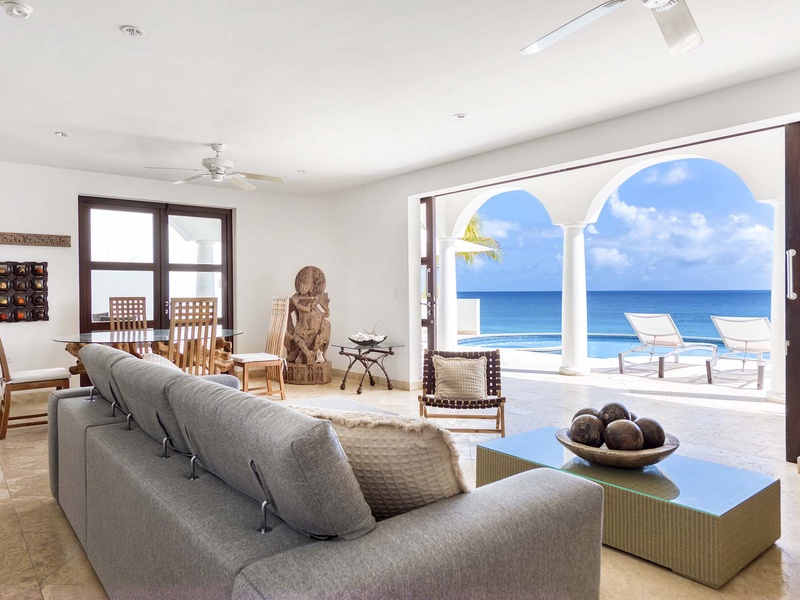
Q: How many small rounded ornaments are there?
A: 6